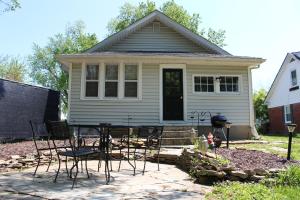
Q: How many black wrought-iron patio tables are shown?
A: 1